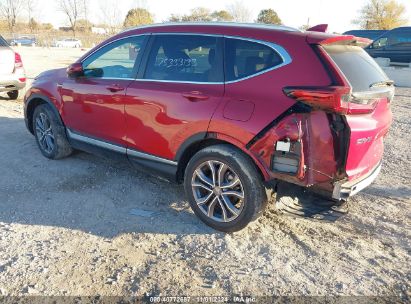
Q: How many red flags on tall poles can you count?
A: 0